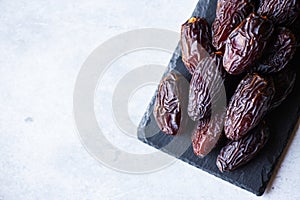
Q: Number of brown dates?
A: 11